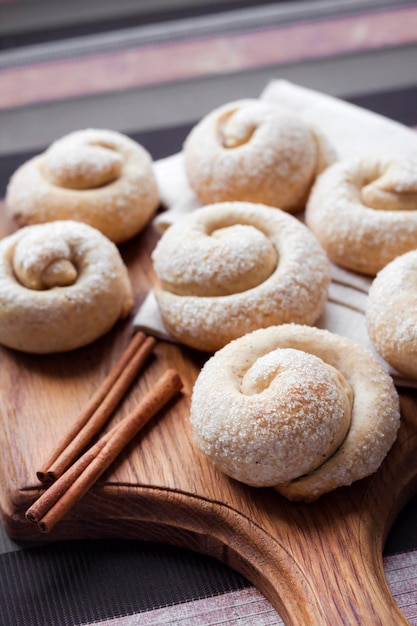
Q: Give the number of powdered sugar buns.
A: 7